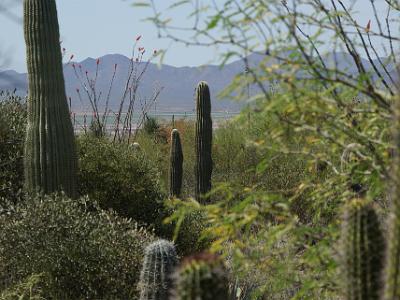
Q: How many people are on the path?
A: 0